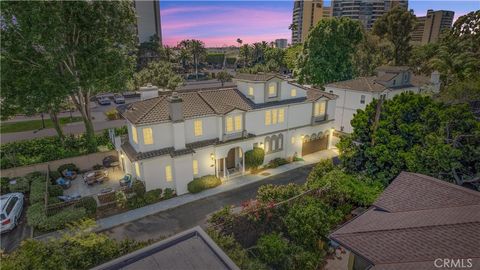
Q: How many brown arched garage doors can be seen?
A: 1